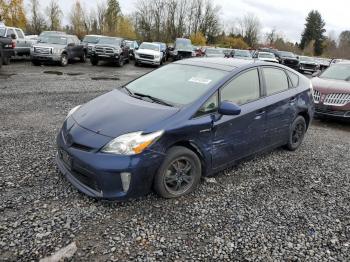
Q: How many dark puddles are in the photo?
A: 3